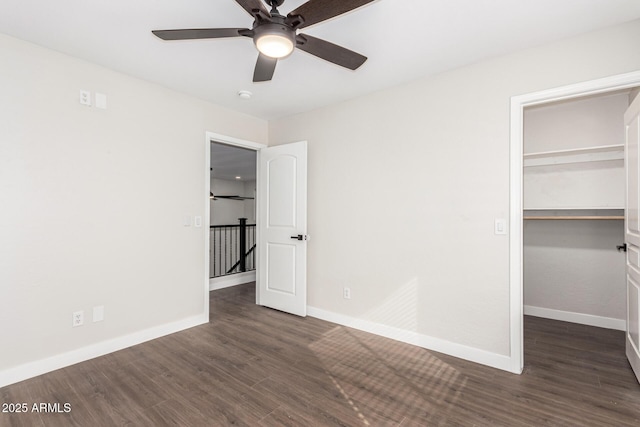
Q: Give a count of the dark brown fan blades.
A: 5